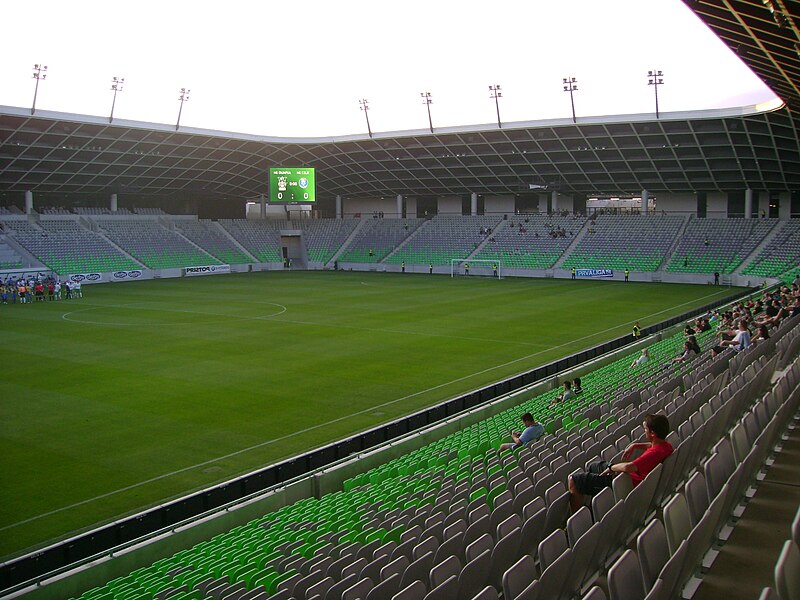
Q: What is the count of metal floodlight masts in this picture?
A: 8